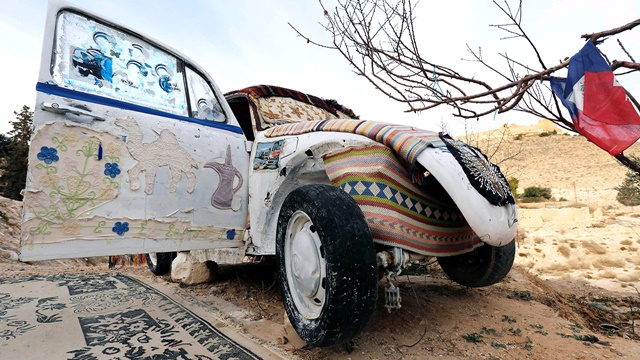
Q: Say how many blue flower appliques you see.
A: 4